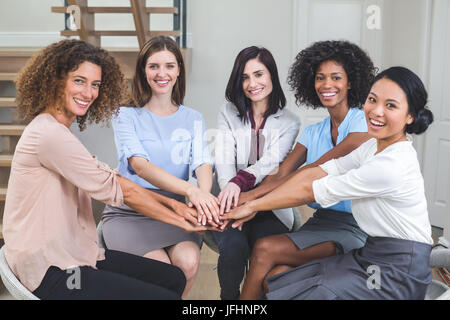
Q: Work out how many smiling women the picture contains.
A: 5